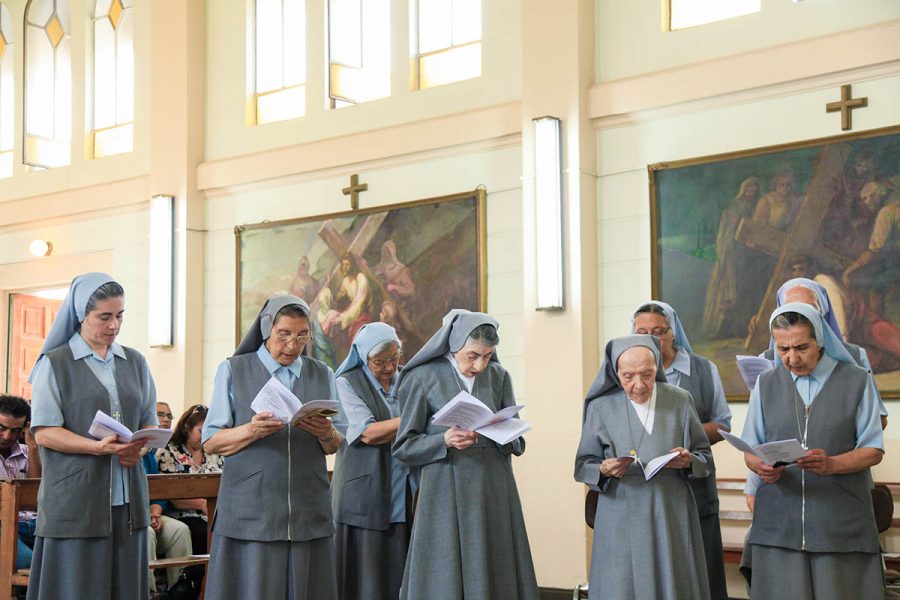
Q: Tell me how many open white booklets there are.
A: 6